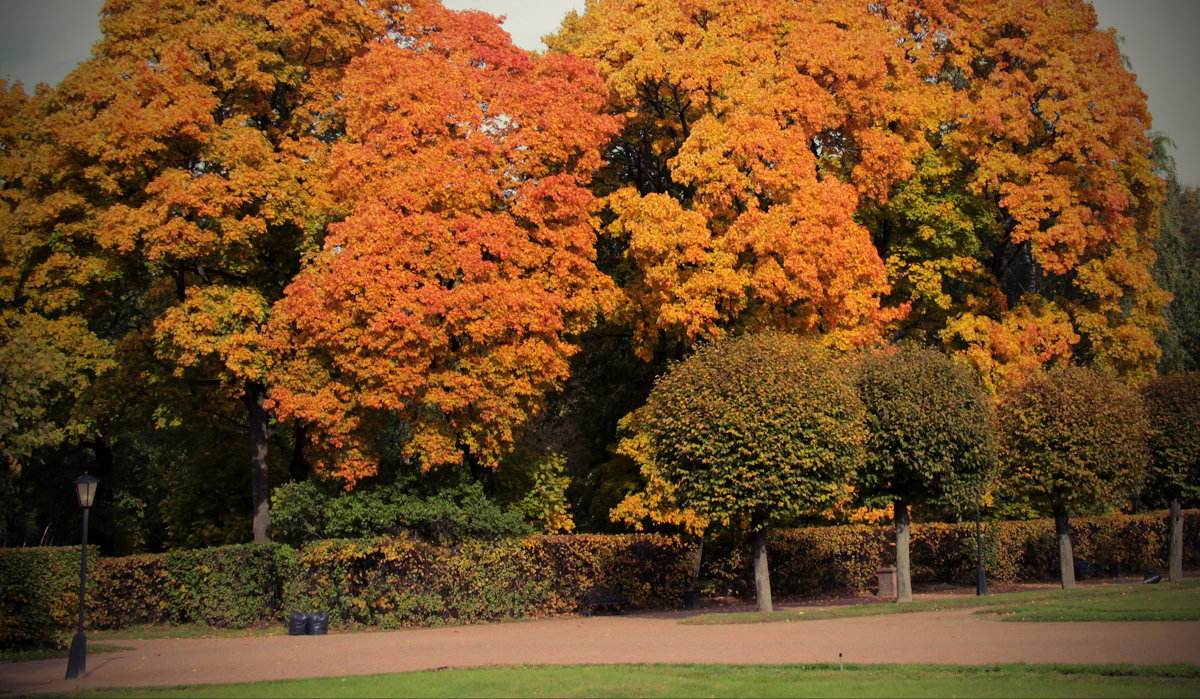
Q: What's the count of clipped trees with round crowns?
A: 4